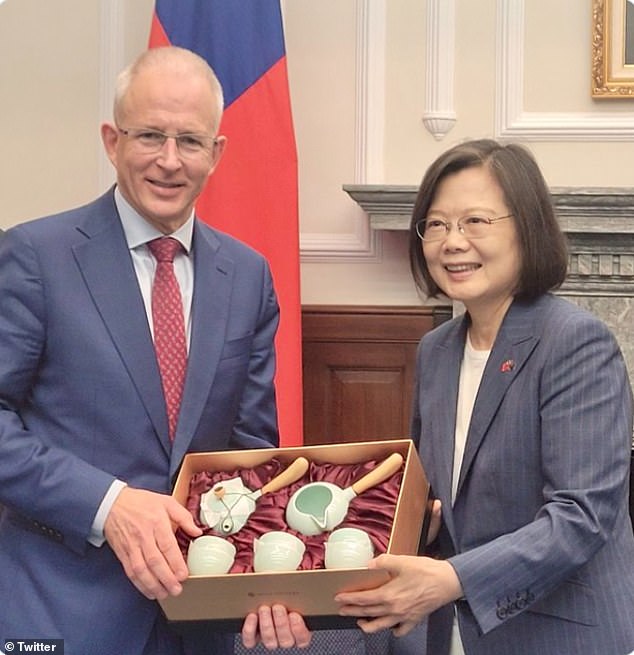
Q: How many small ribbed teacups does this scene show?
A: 3